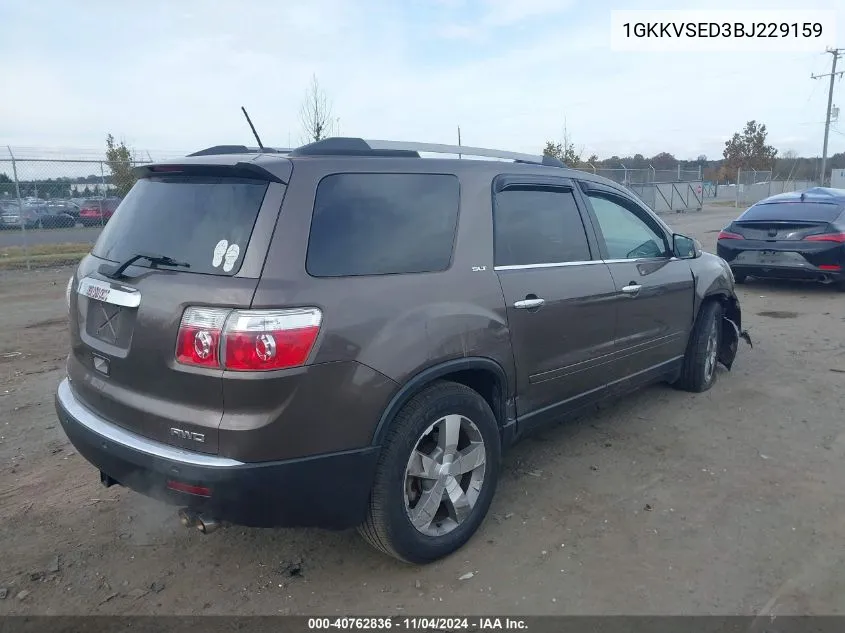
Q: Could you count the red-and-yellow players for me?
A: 0